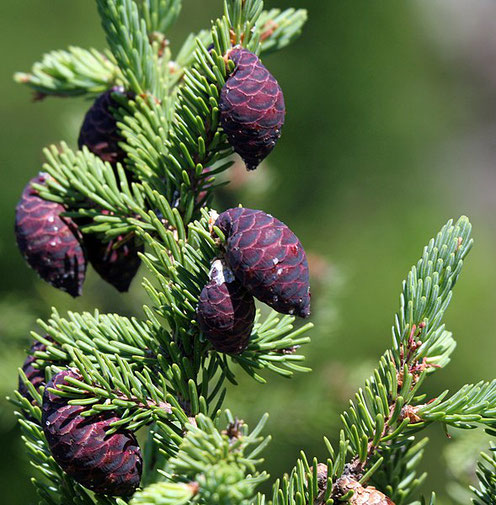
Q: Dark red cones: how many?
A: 8